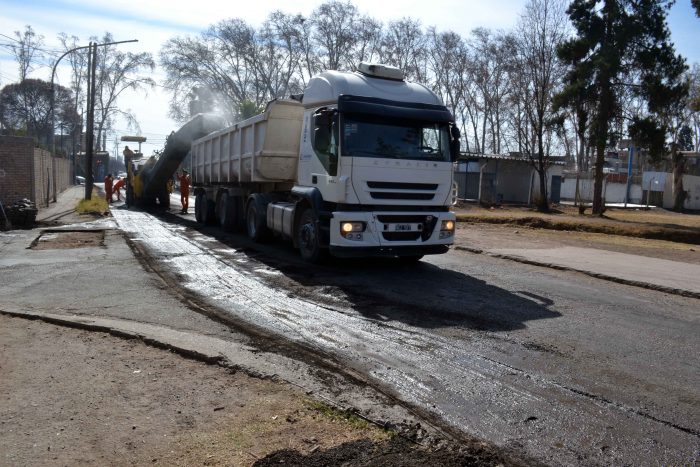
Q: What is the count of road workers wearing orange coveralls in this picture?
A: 3